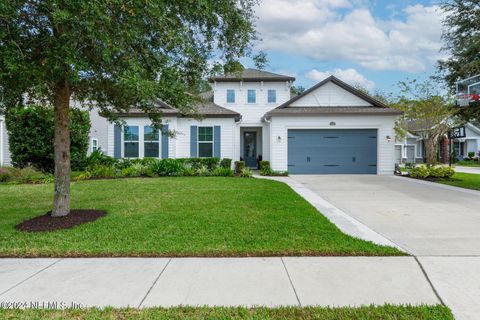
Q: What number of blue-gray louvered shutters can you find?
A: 4